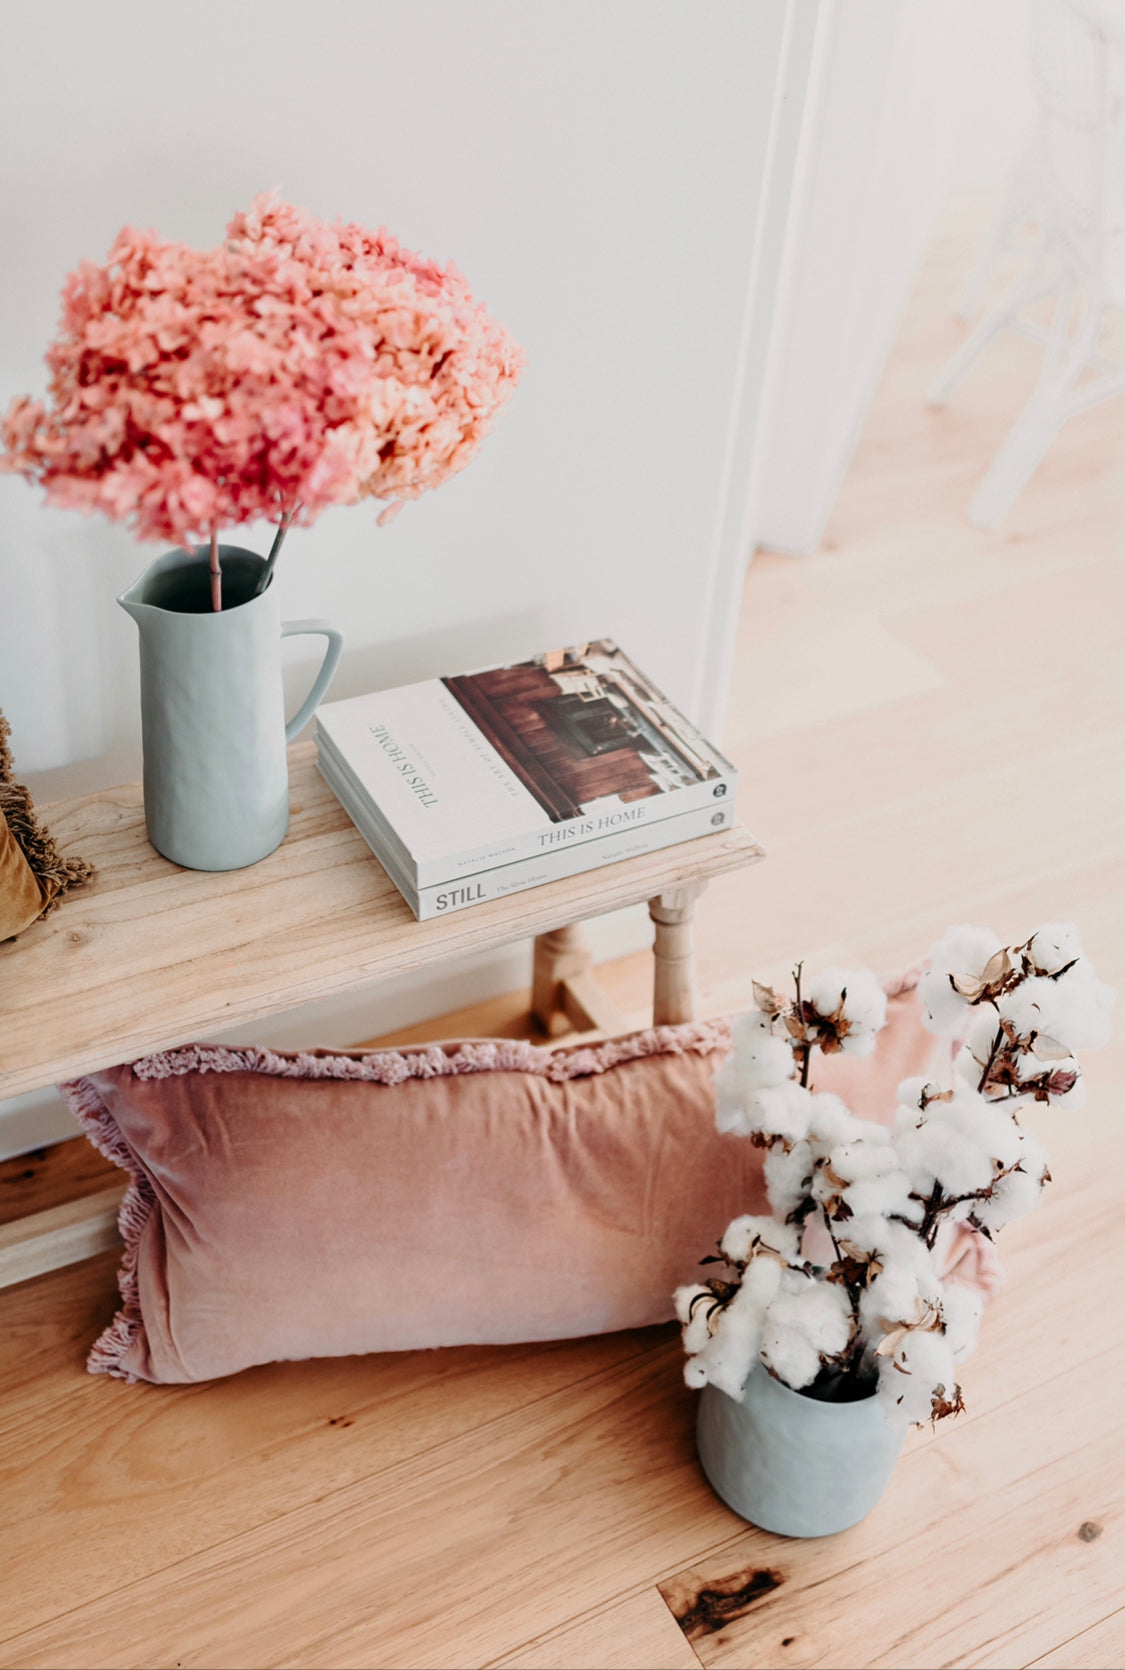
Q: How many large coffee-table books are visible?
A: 2